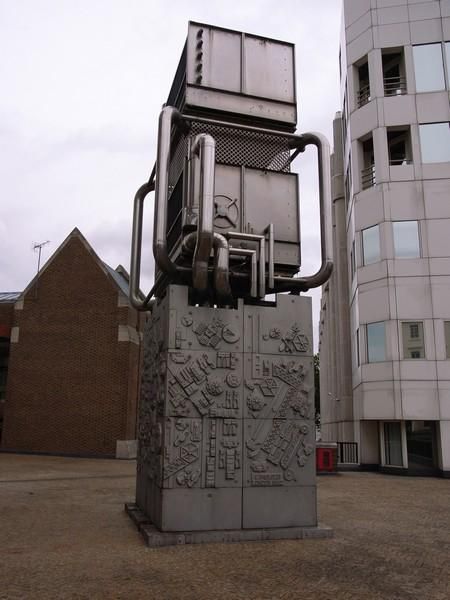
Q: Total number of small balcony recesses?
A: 4